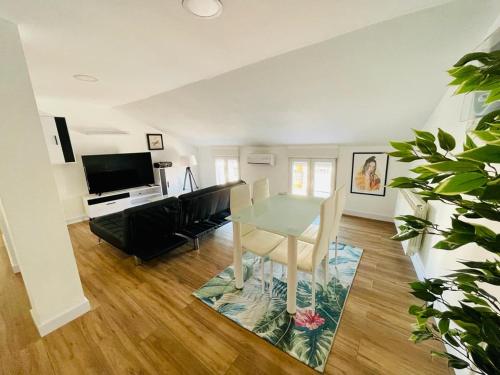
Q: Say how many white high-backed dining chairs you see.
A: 4